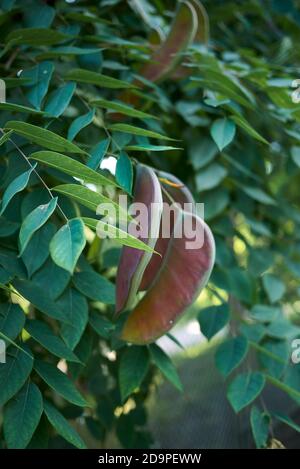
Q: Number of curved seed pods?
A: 5